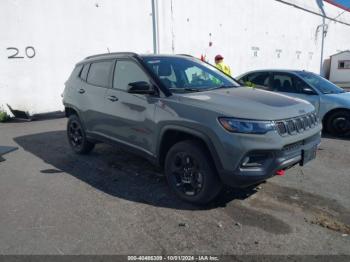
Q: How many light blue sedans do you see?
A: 1